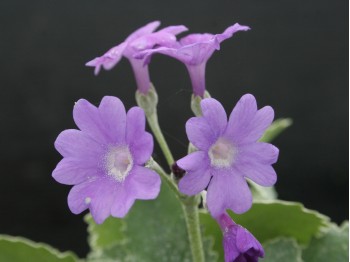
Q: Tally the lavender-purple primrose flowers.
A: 5